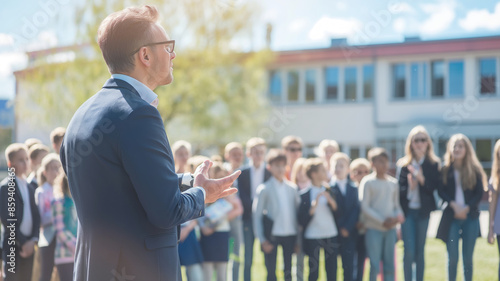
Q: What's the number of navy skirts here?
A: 2